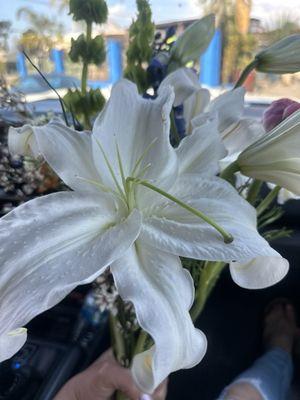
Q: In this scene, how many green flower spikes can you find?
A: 2